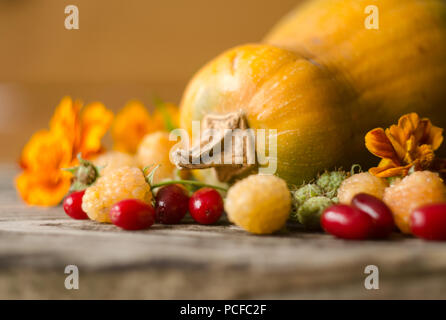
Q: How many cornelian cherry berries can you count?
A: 7